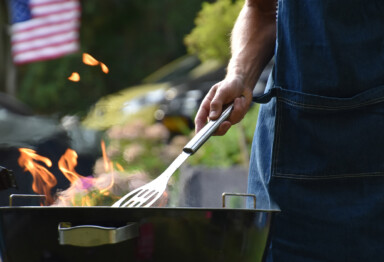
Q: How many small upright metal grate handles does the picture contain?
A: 2